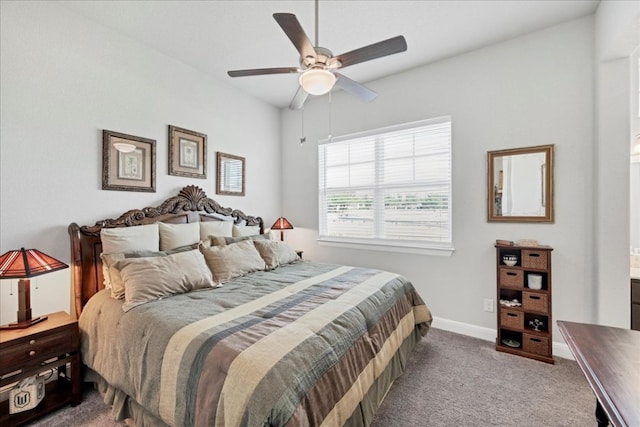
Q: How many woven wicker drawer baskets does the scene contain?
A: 5